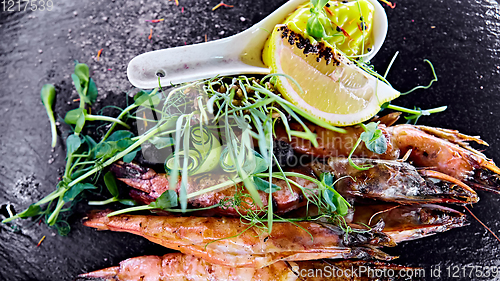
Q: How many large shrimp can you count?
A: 5